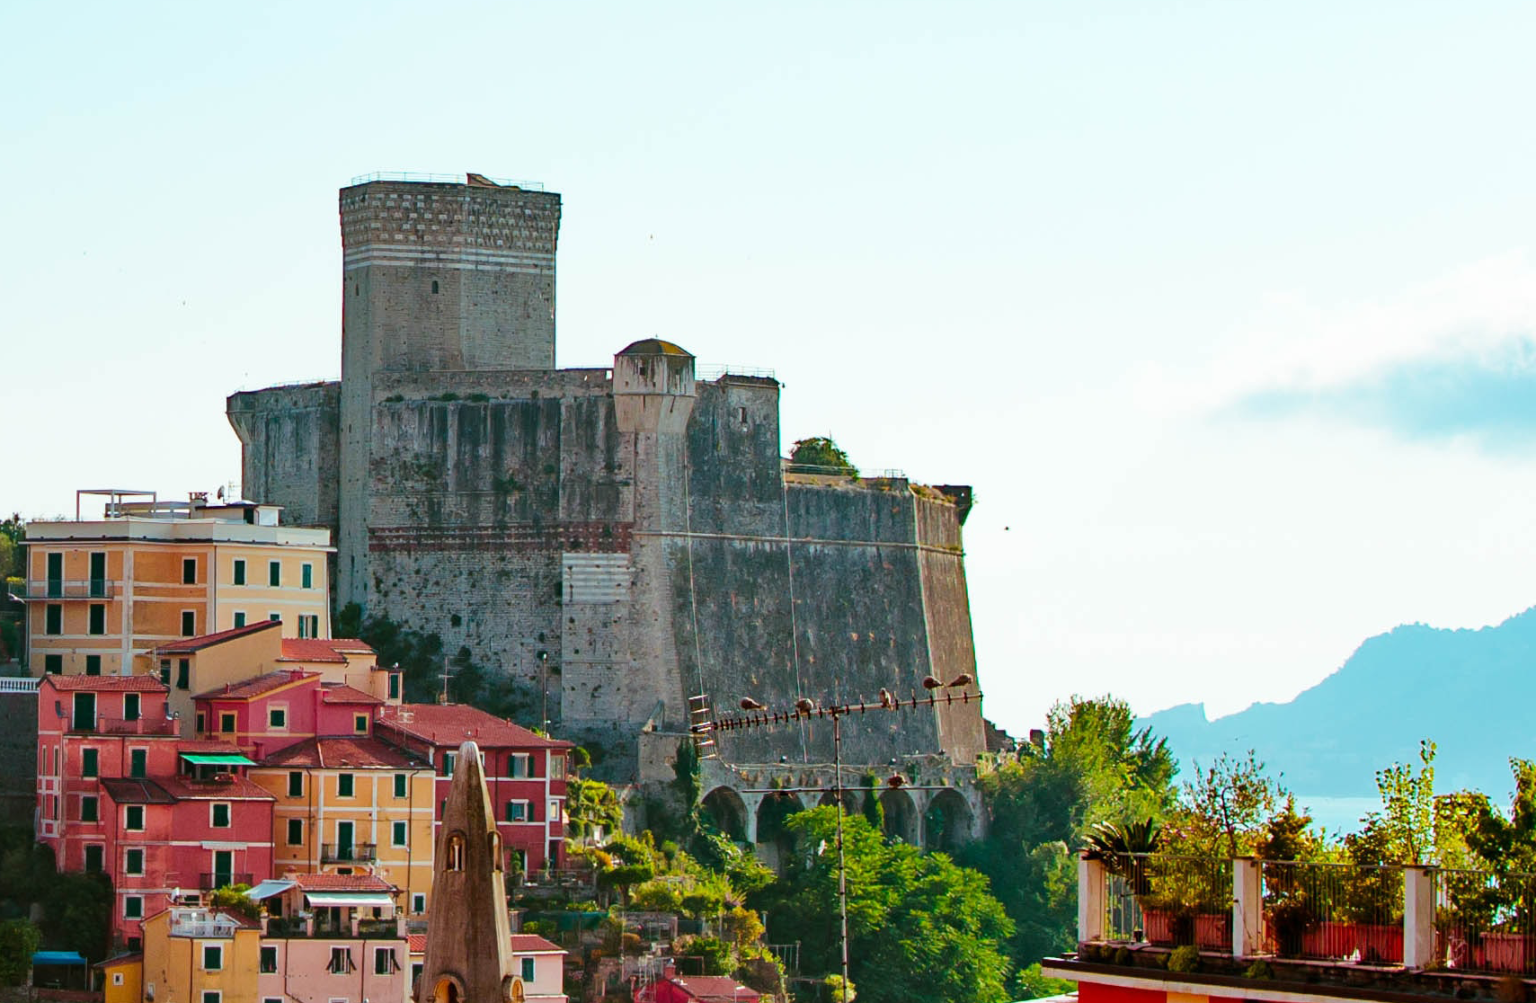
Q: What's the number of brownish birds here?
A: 6